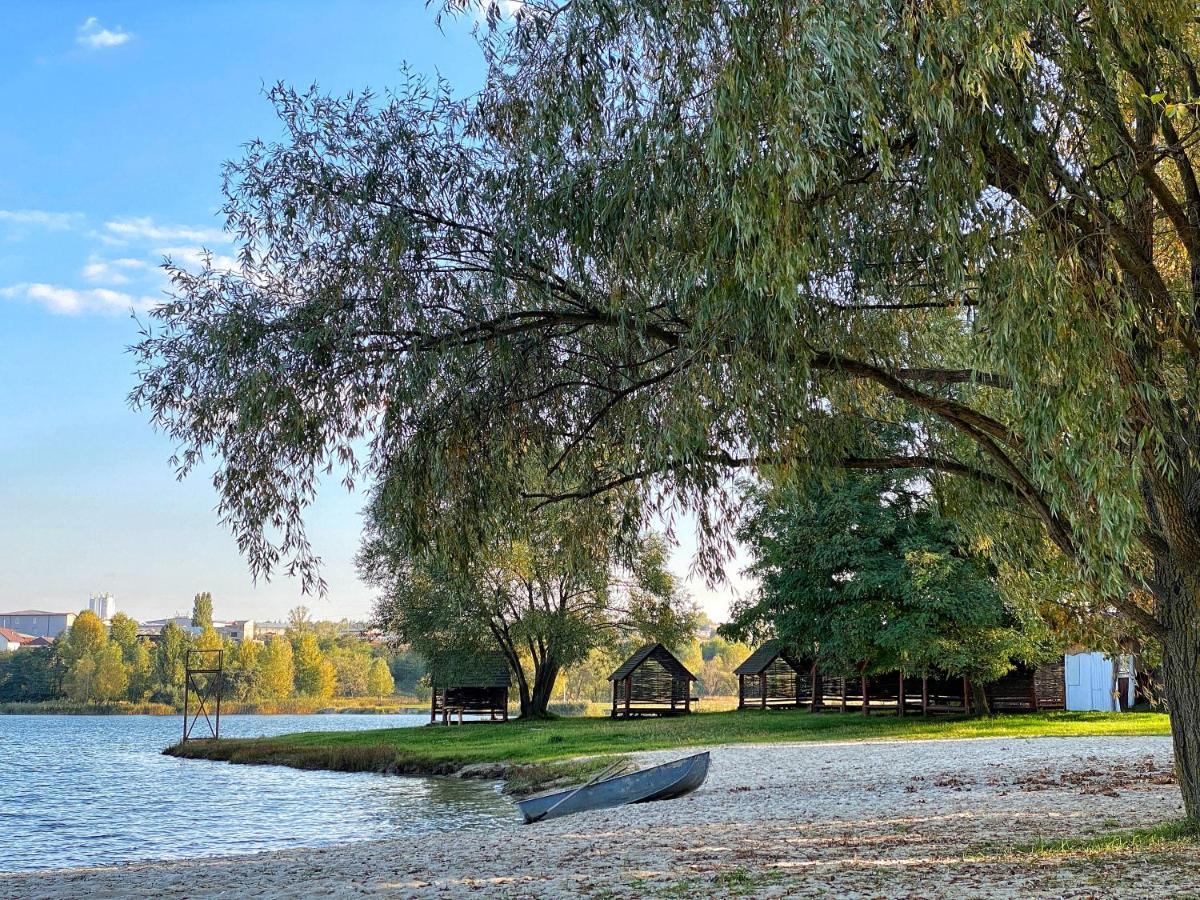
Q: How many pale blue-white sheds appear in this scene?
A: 1